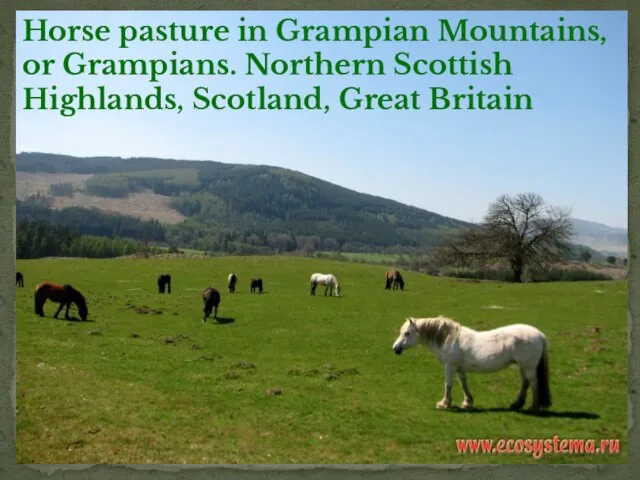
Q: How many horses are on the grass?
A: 9